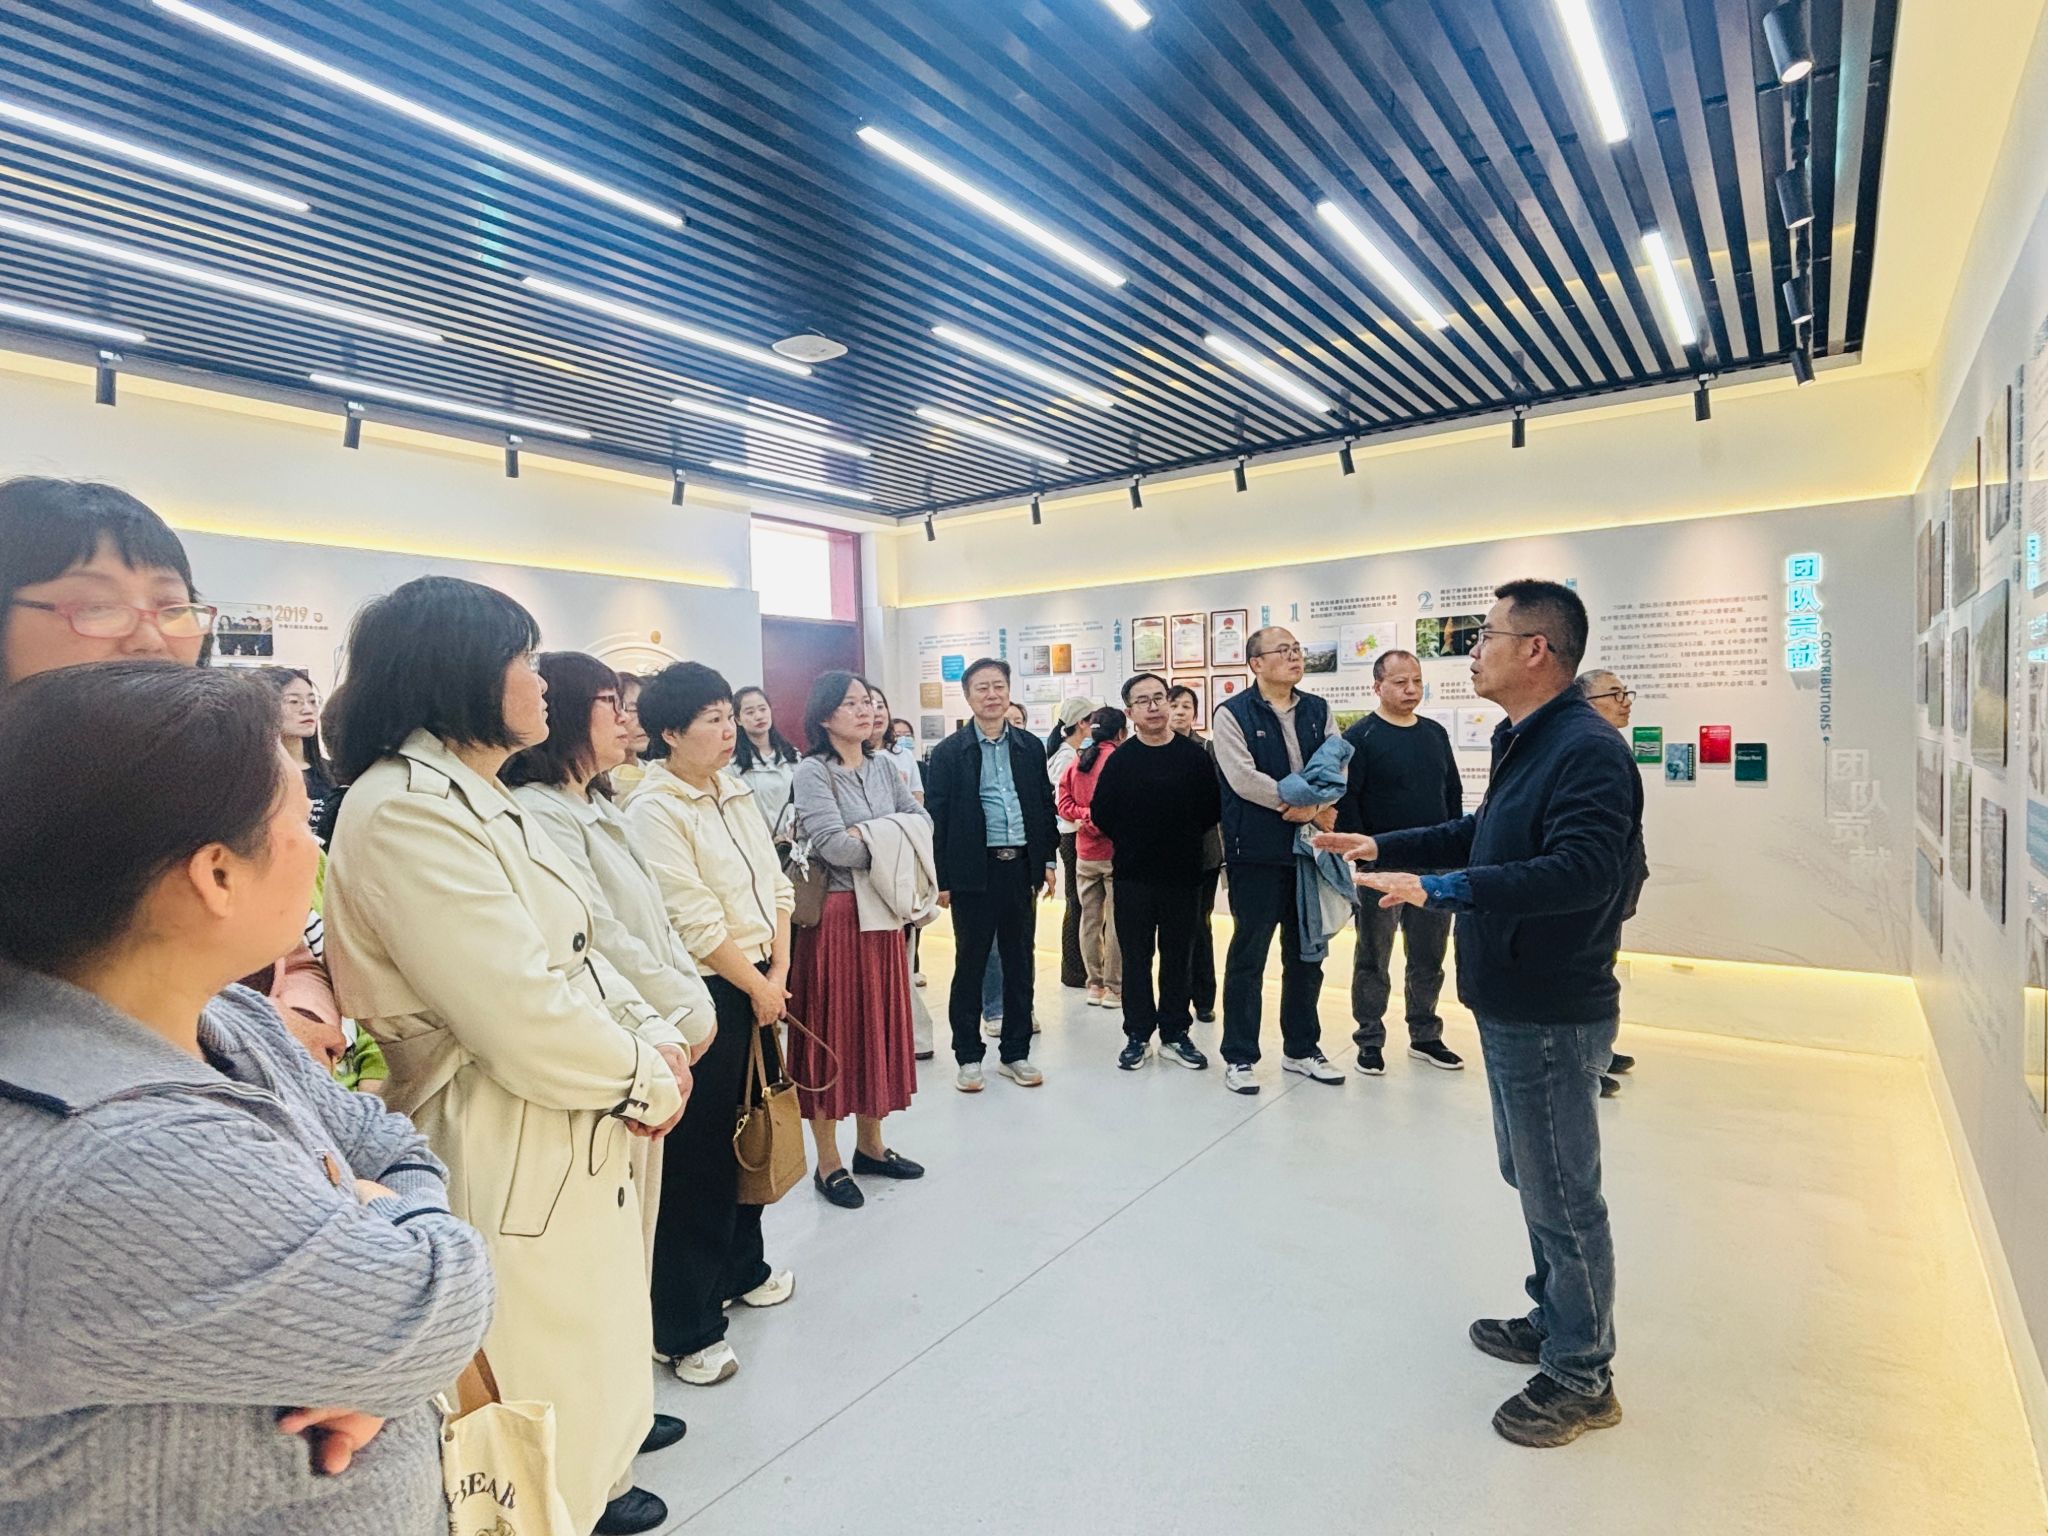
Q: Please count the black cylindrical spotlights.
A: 15